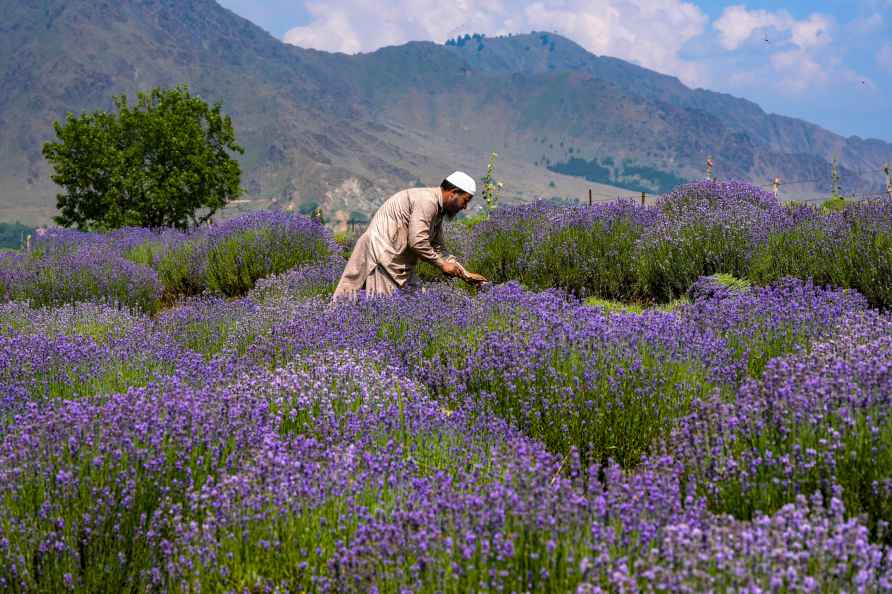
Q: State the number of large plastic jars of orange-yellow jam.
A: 0